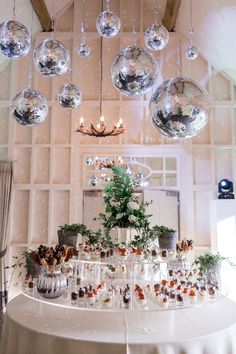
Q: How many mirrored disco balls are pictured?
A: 10